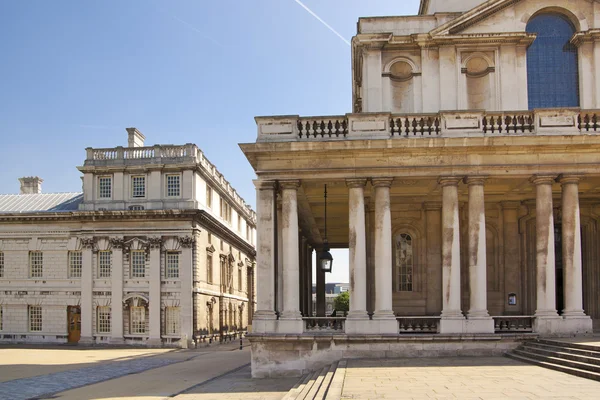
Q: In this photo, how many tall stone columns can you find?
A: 8